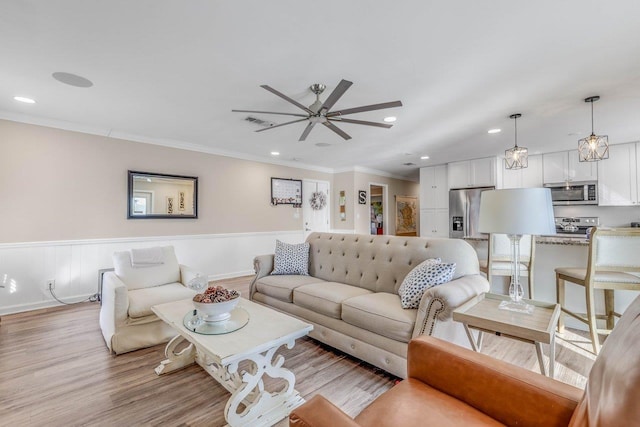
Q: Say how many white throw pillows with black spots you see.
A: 2